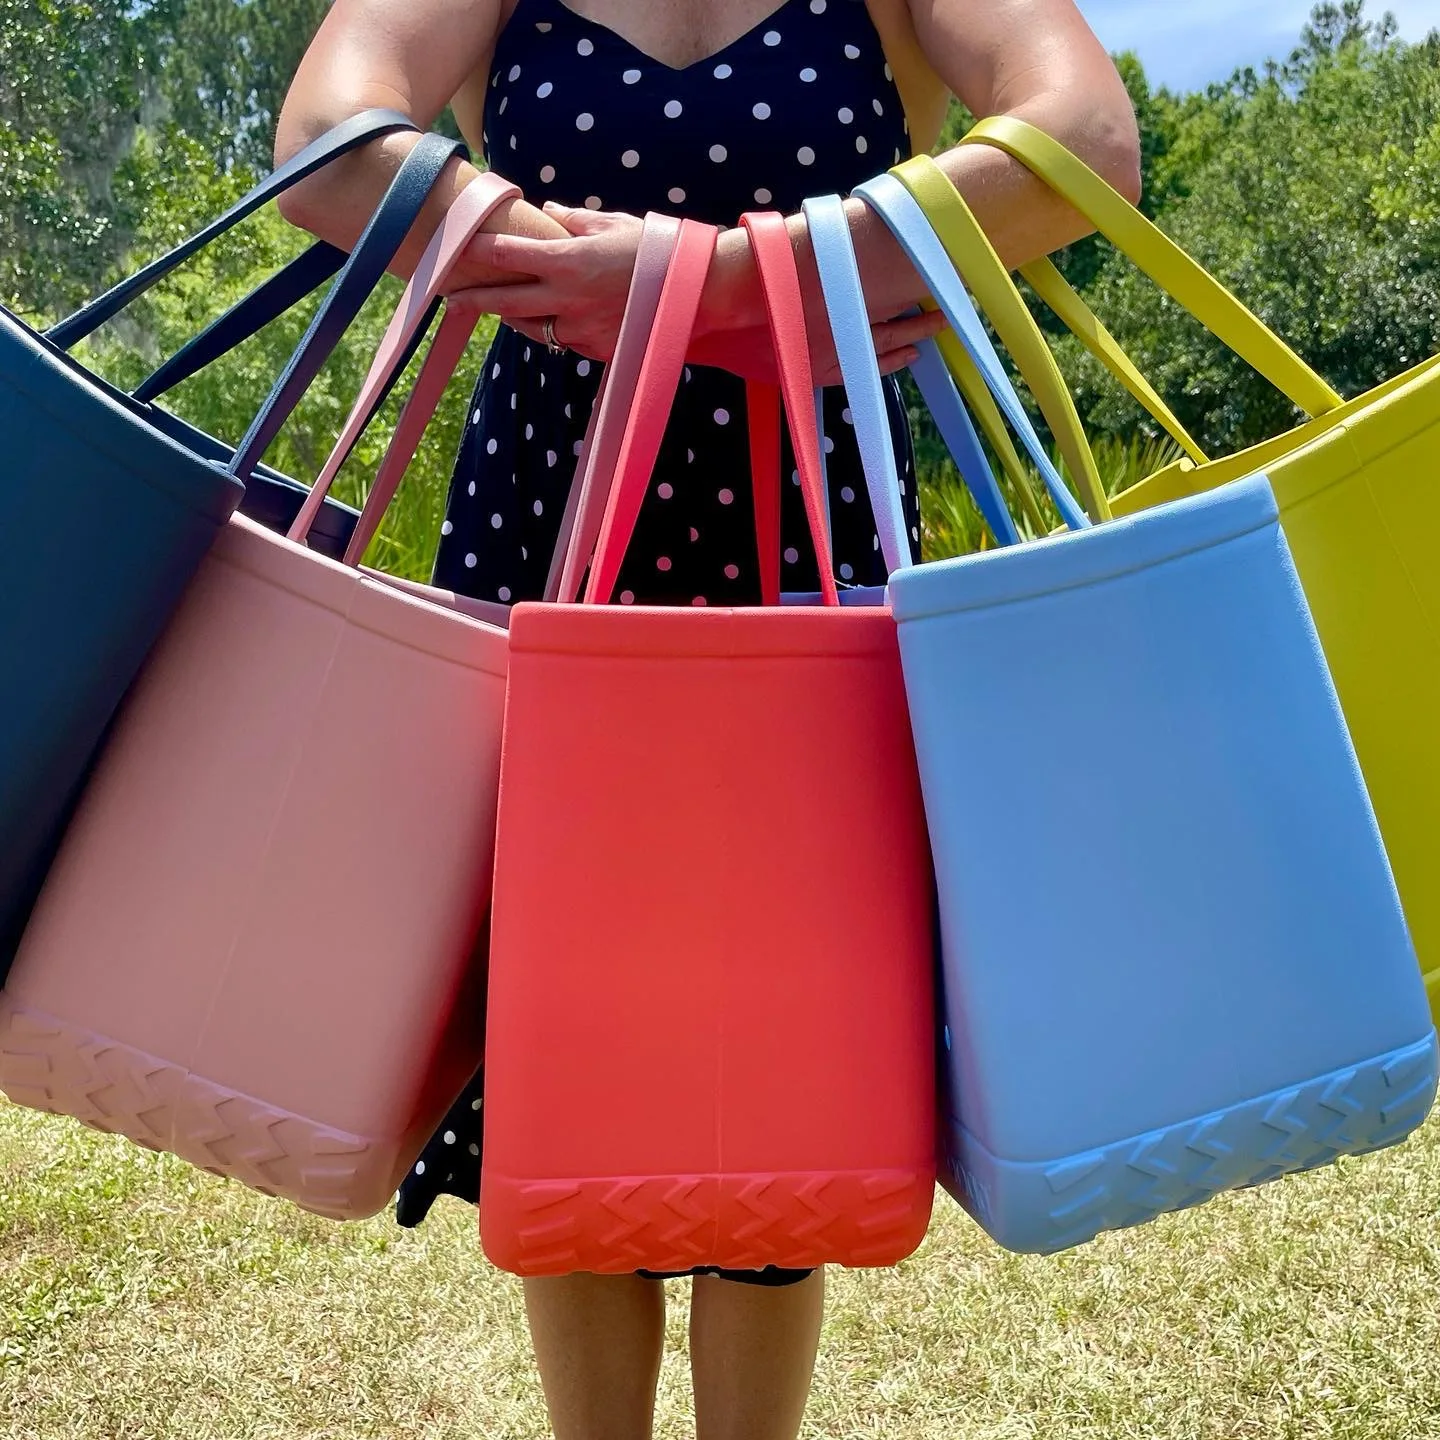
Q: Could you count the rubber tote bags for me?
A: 5